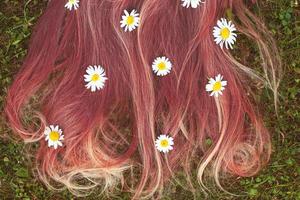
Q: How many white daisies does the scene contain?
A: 9